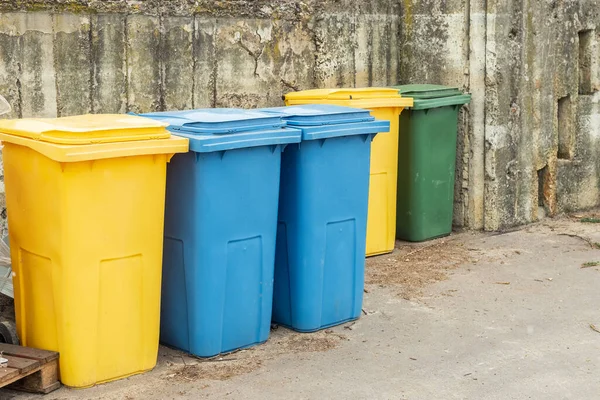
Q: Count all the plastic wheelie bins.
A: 5